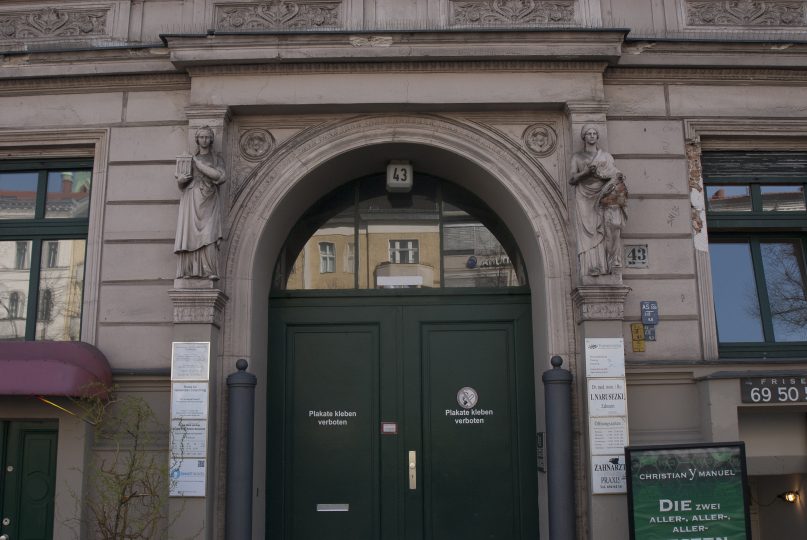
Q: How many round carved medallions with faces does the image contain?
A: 2